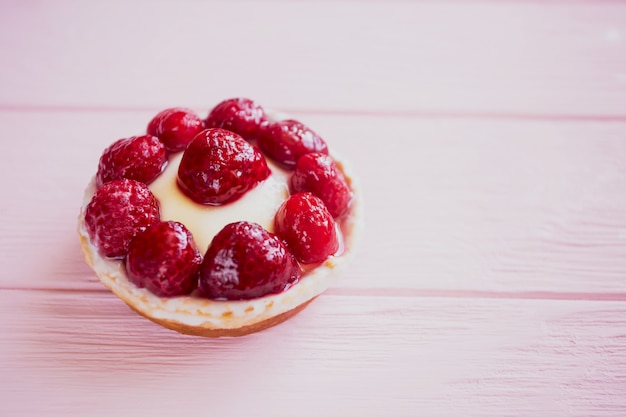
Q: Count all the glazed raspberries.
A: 10